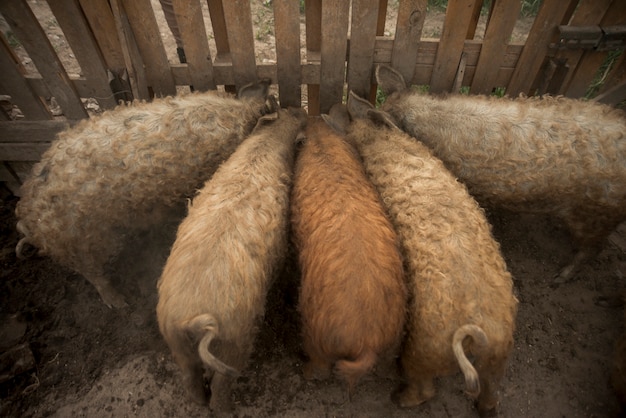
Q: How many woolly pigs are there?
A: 5